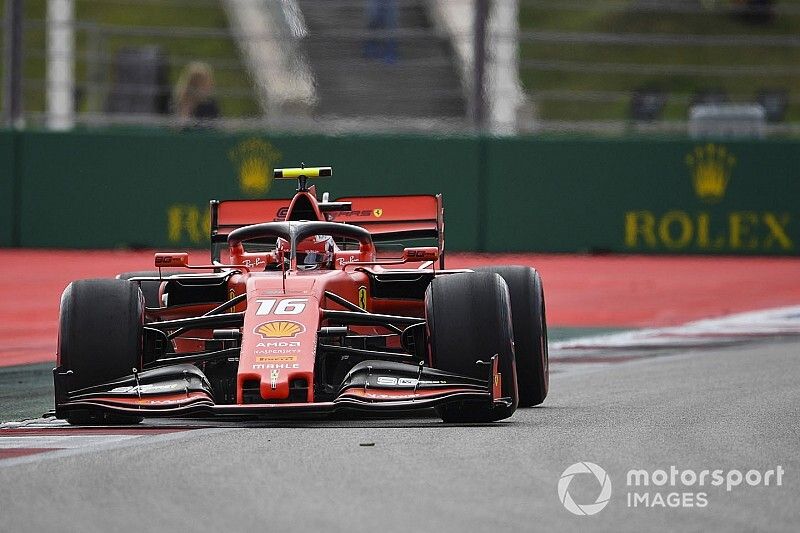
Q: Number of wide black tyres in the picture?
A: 4